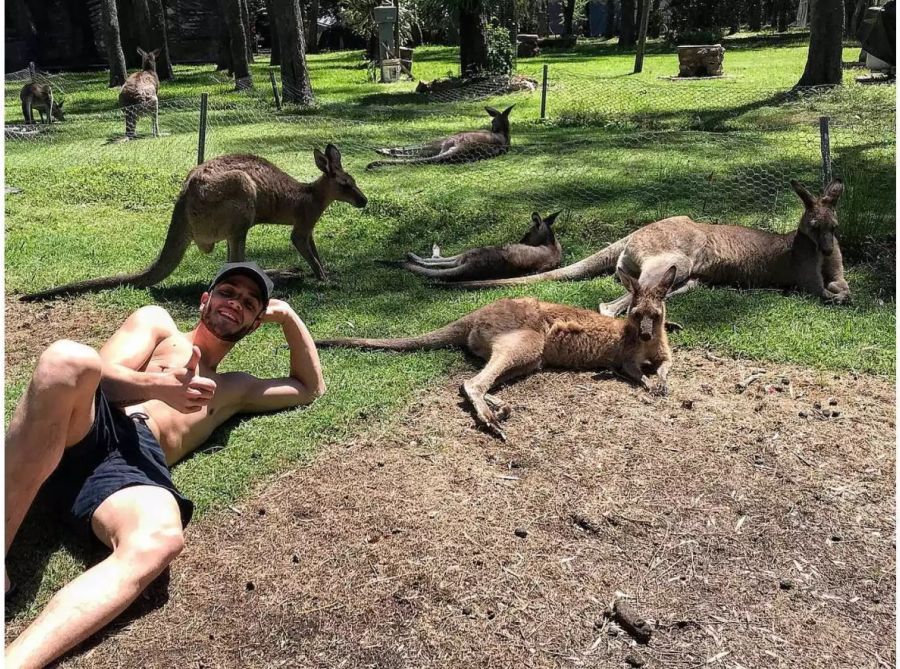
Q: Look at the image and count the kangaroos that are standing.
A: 3